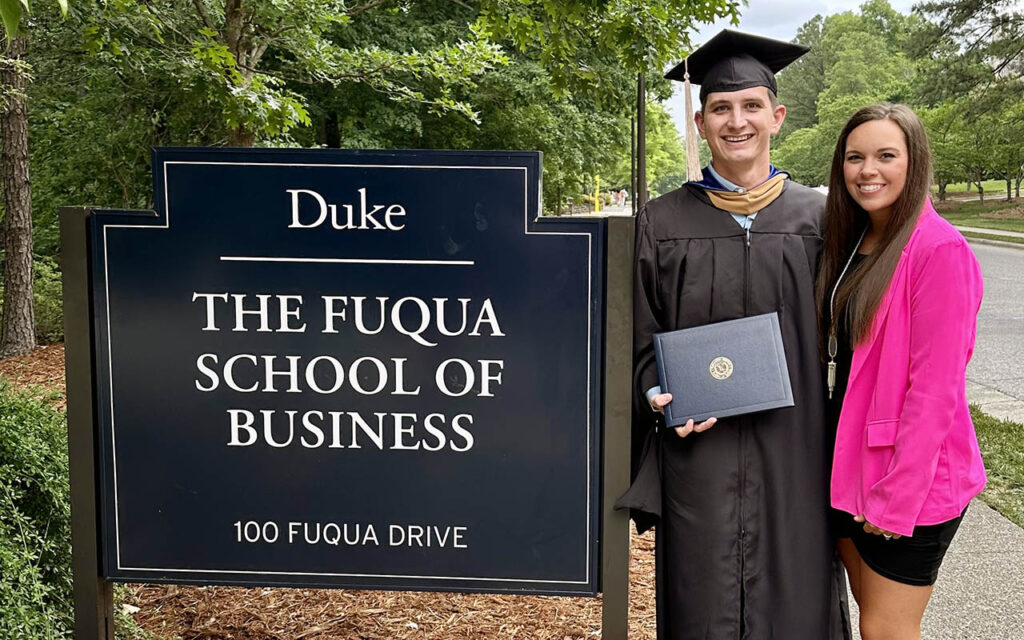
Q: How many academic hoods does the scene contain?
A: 1